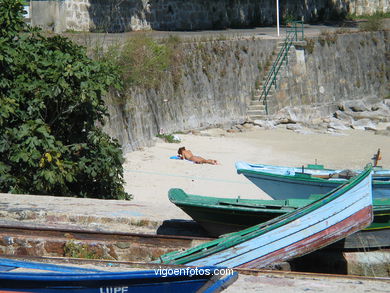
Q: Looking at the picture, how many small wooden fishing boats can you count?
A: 4